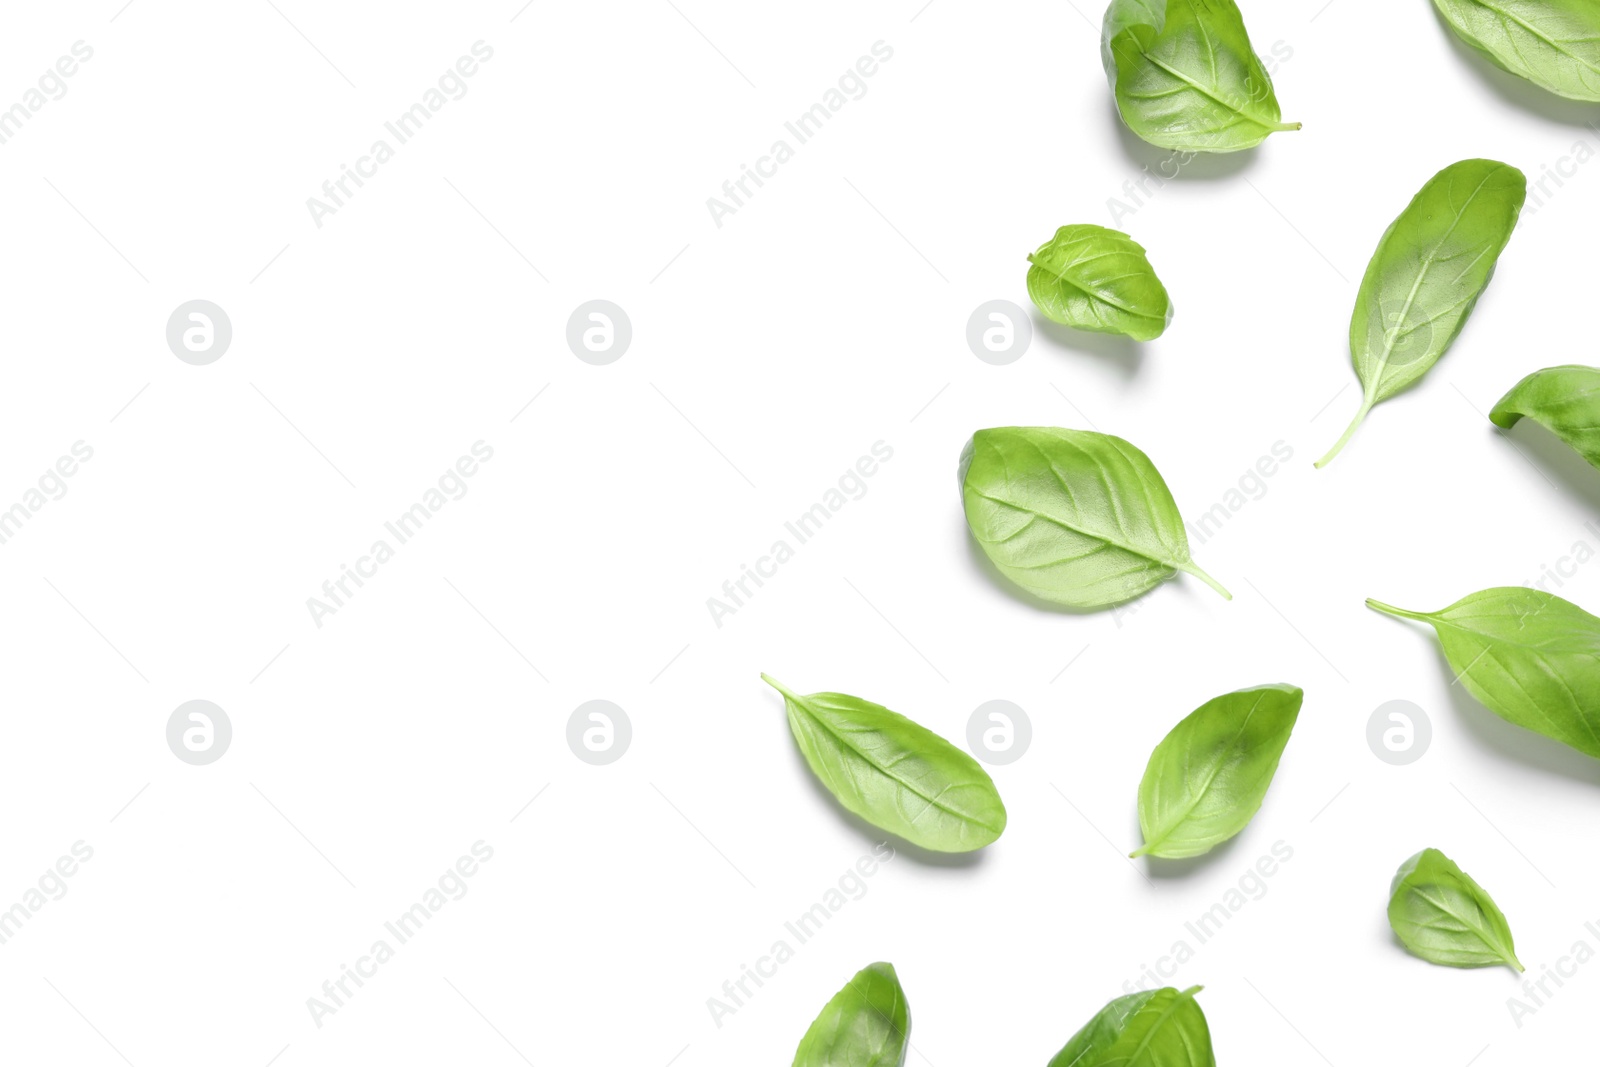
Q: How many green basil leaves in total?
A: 12